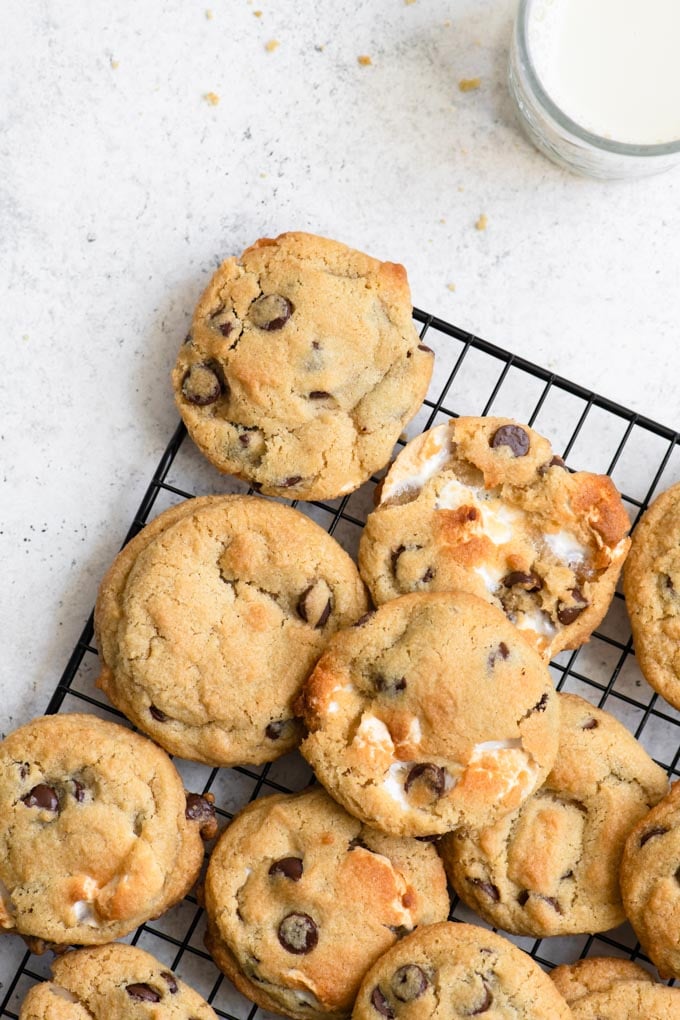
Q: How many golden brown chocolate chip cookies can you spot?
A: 12